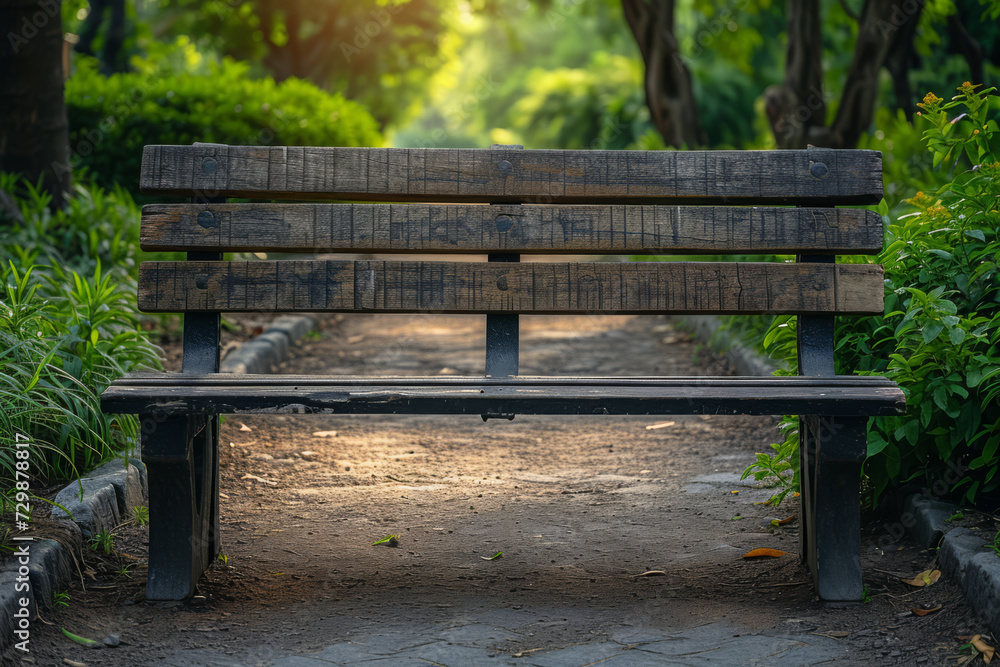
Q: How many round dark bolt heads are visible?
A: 7